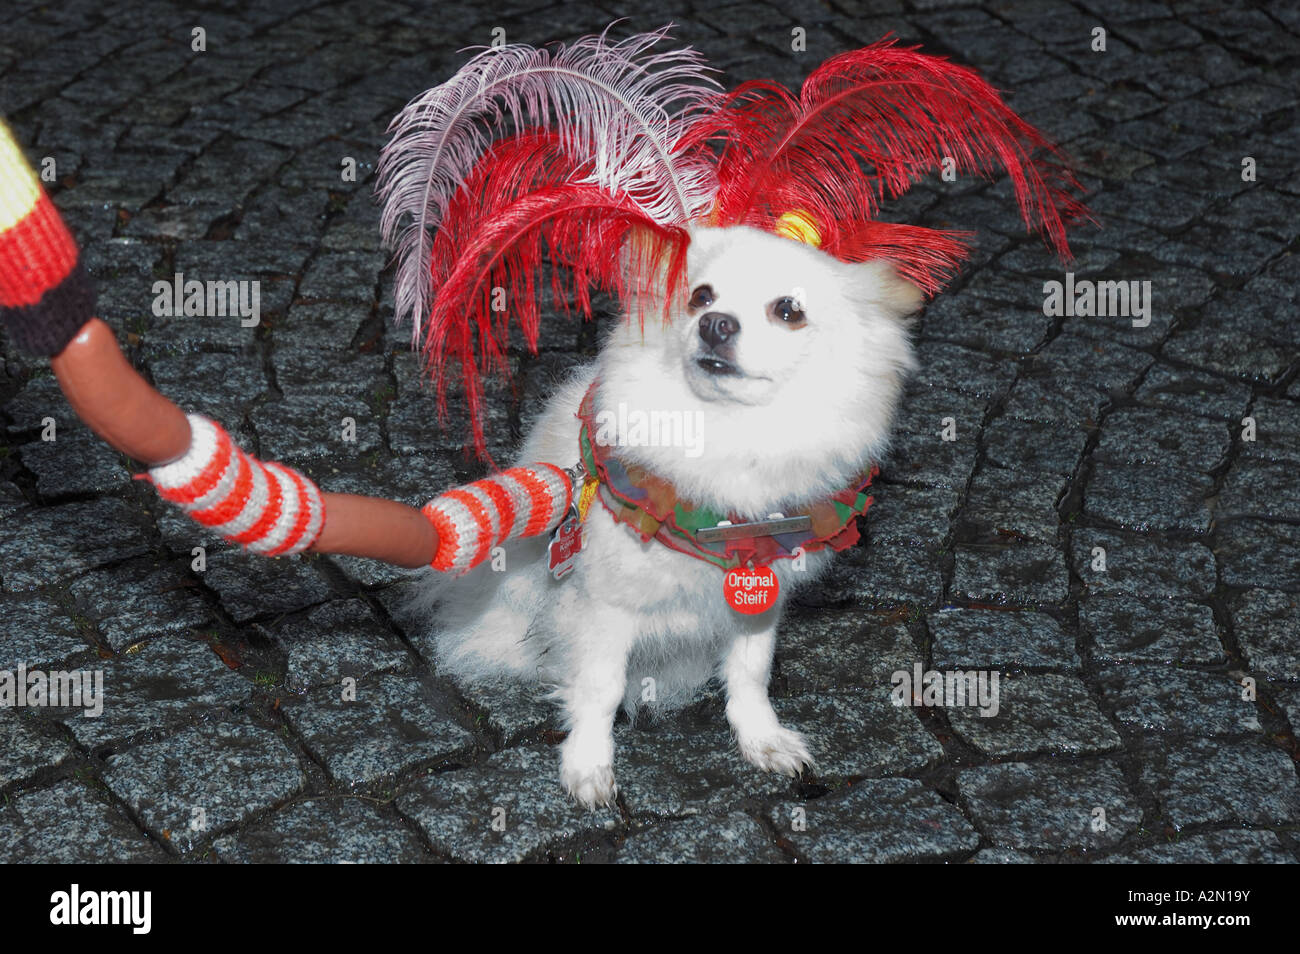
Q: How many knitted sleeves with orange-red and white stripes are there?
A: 2